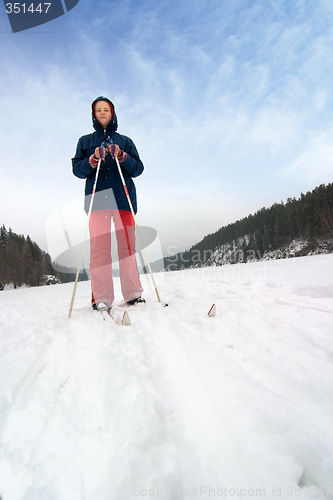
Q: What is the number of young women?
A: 1